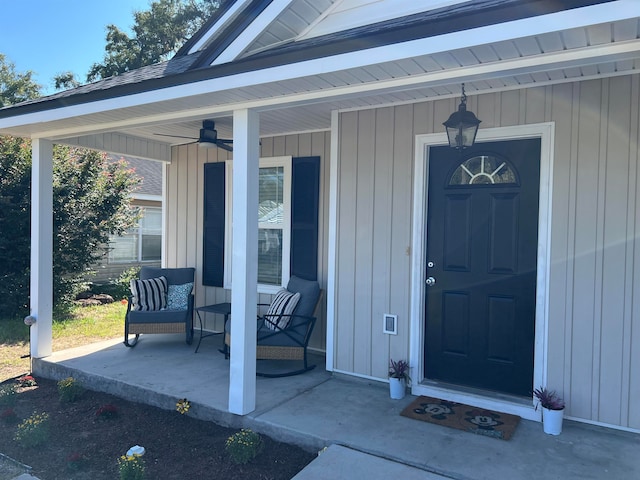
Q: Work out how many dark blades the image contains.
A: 4